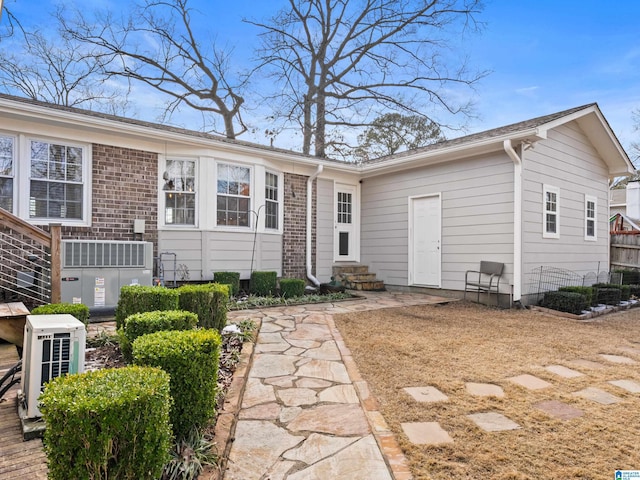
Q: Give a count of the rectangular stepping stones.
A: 12